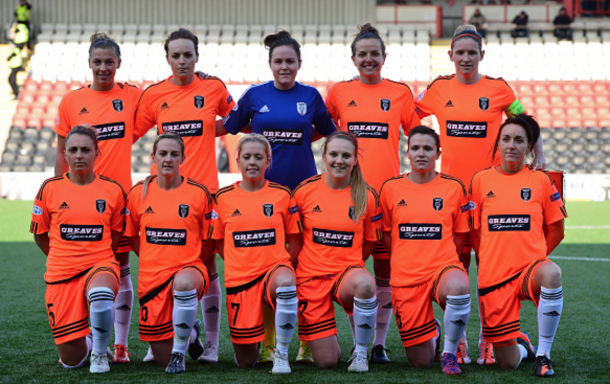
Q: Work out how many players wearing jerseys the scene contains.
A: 11